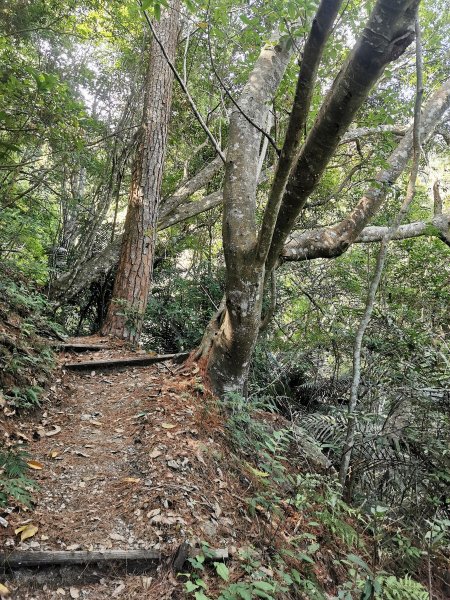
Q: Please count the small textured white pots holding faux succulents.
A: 0